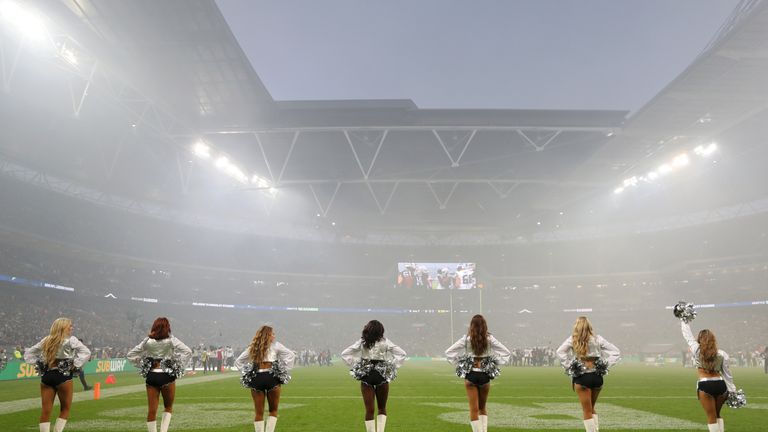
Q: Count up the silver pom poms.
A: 14